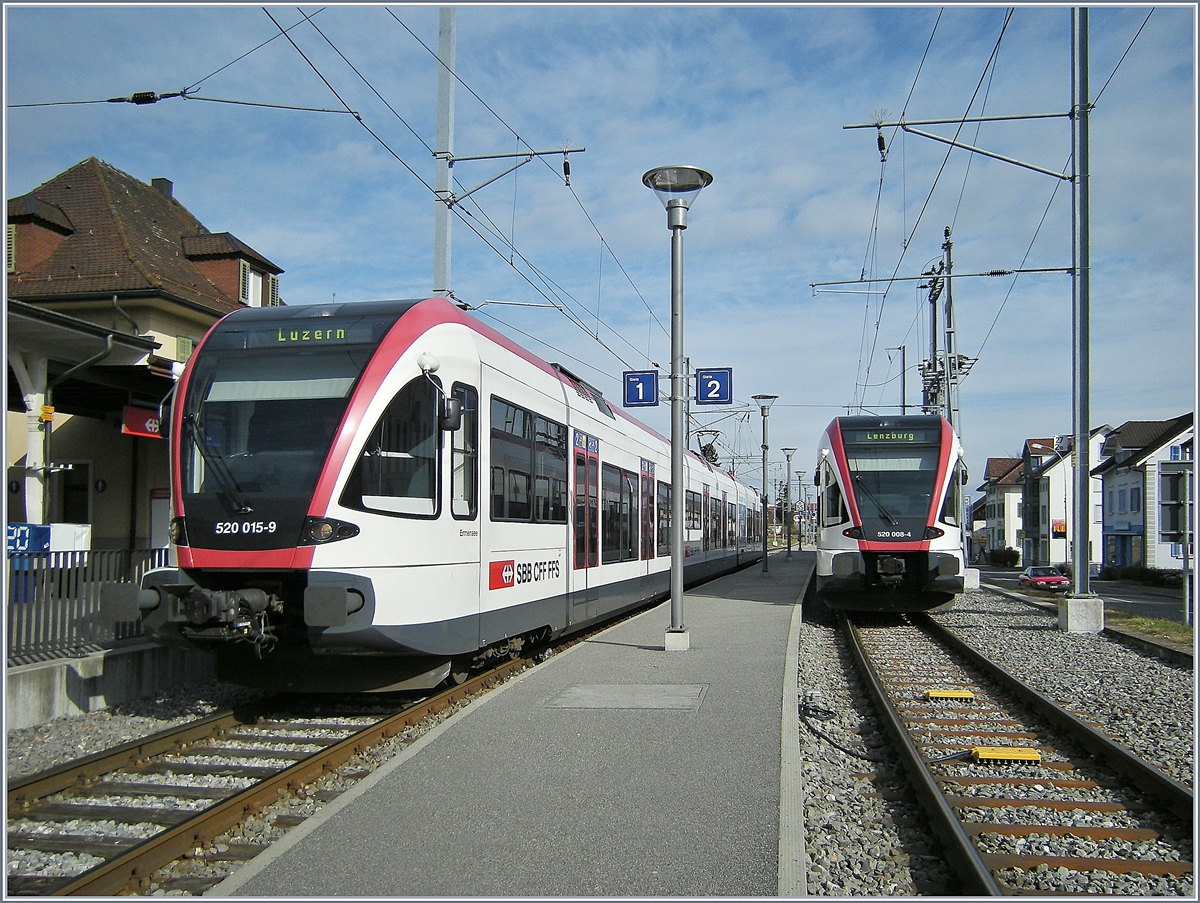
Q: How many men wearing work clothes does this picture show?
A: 0